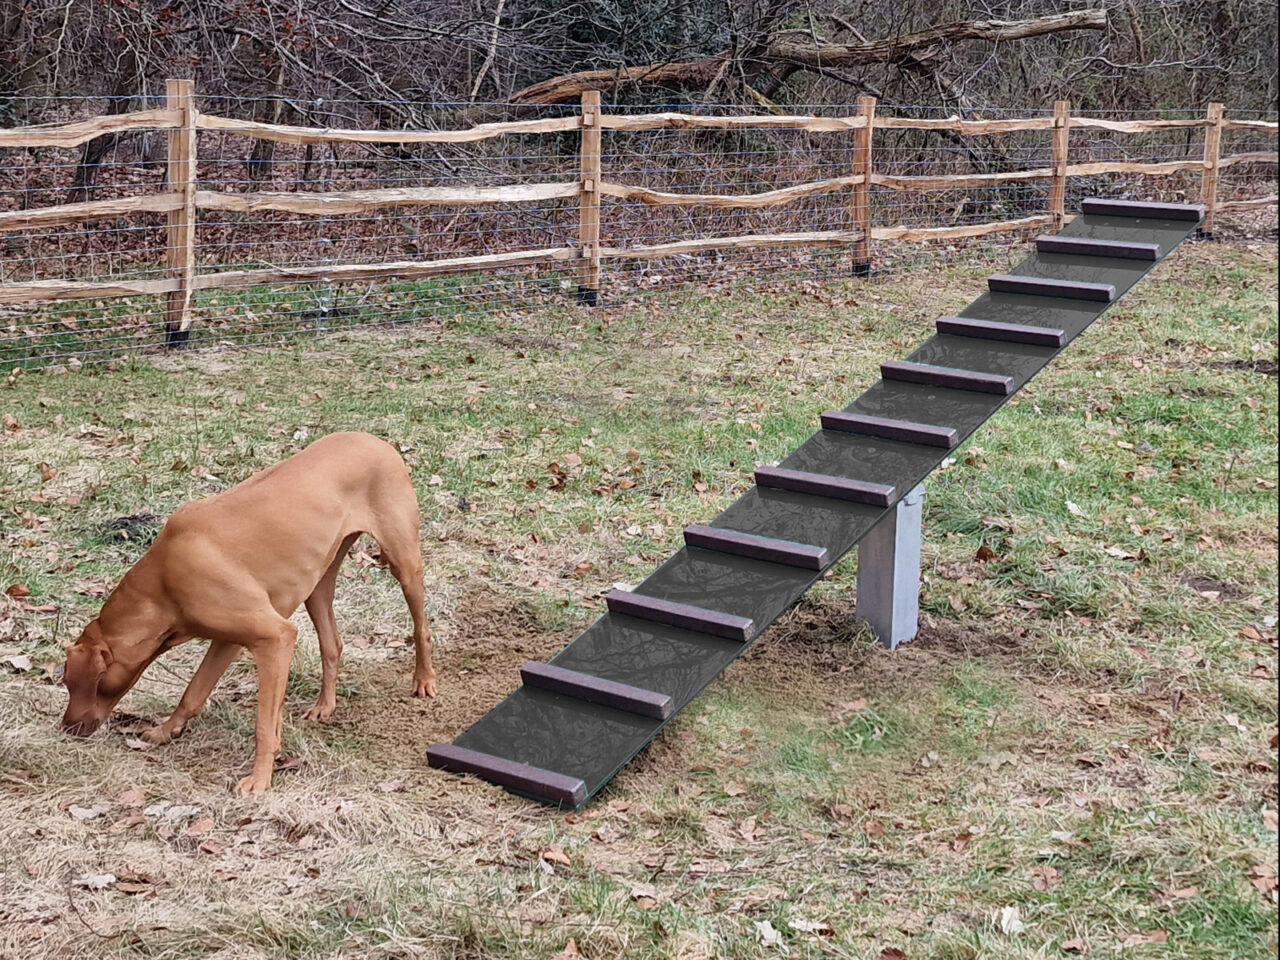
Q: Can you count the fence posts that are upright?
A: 5